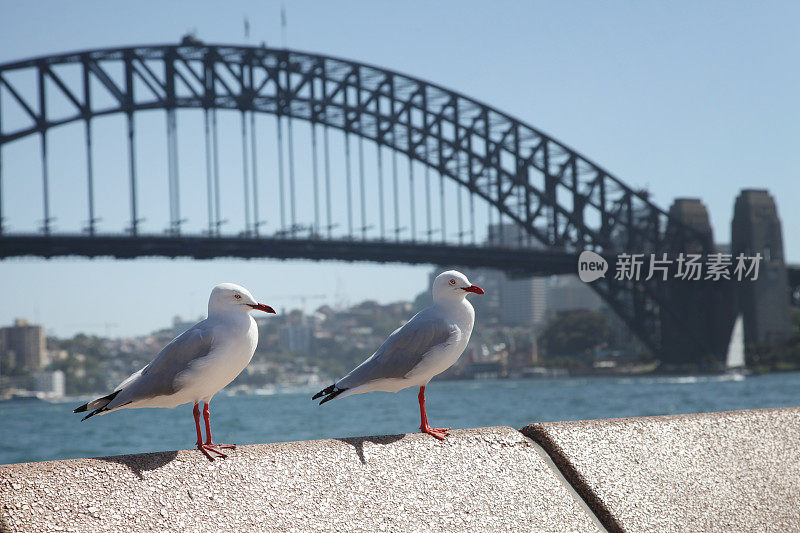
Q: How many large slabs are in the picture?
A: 2